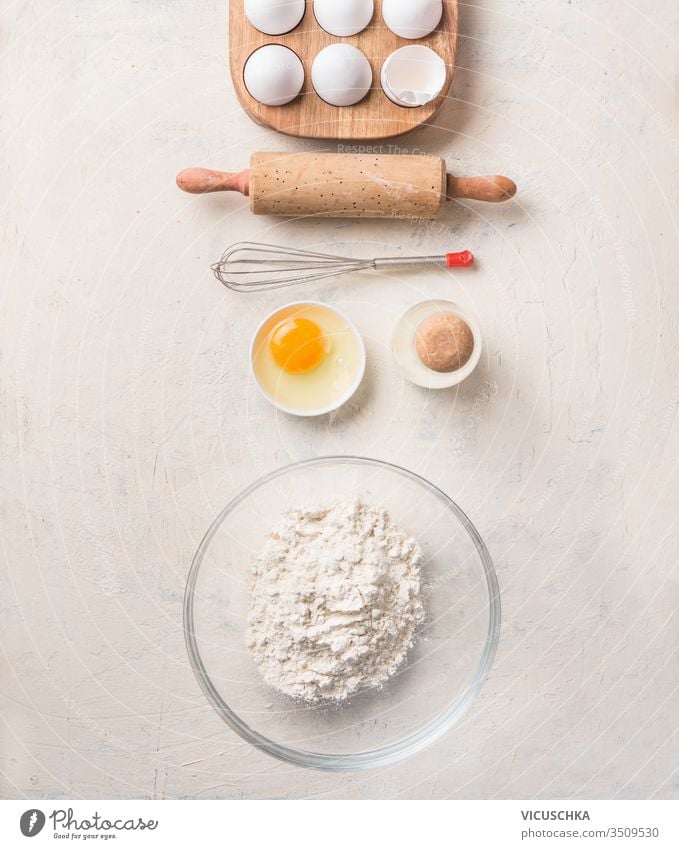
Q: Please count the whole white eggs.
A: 5